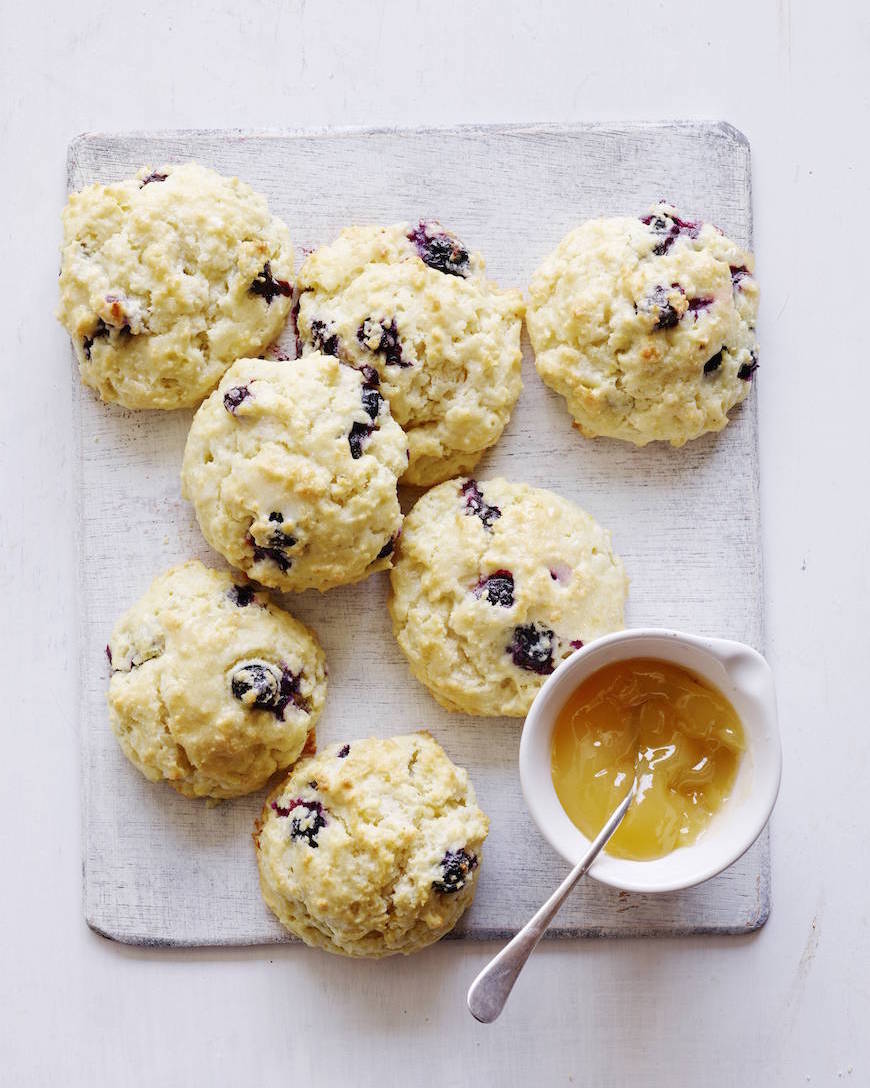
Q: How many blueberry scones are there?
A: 7